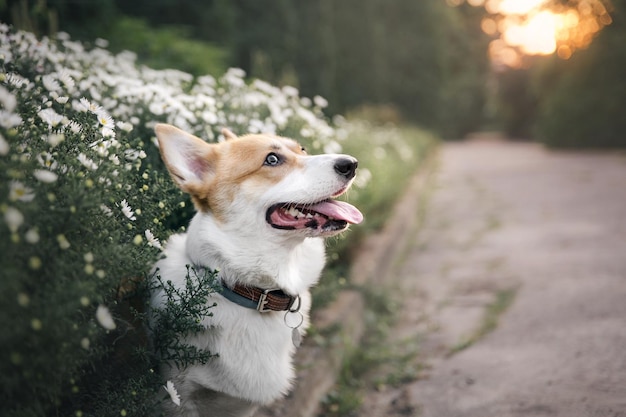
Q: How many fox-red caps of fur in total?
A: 1